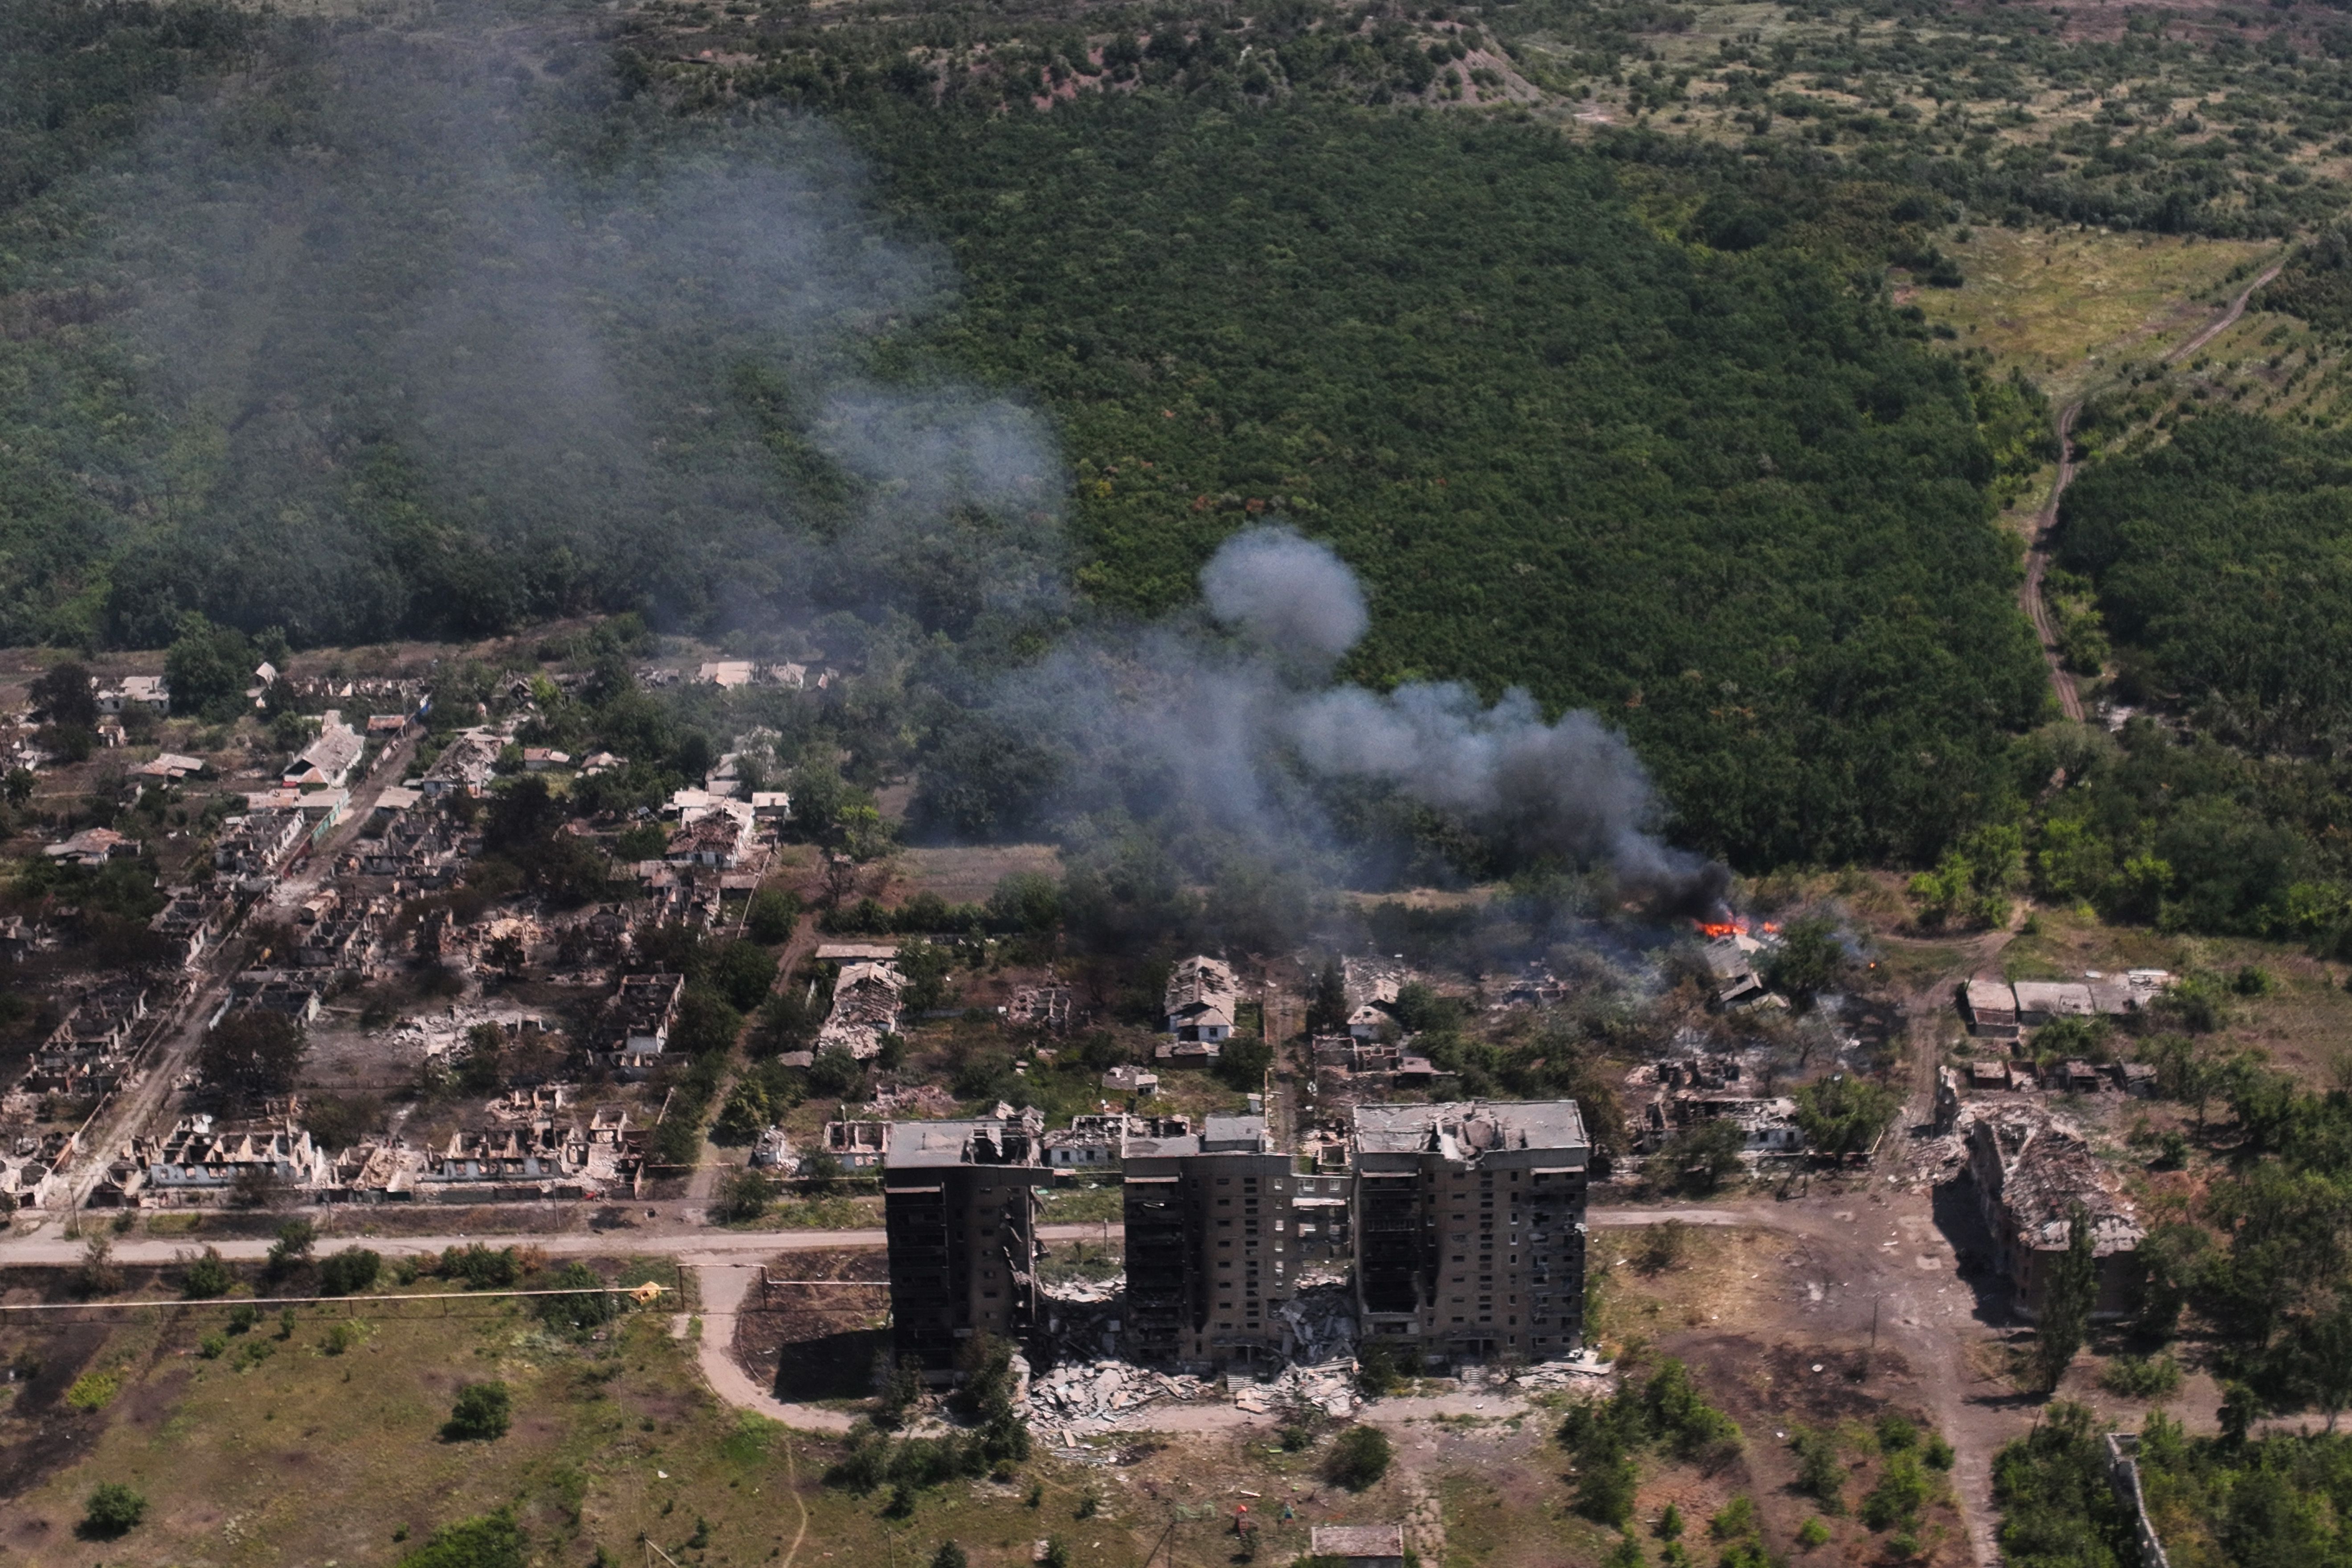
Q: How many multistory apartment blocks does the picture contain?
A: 3